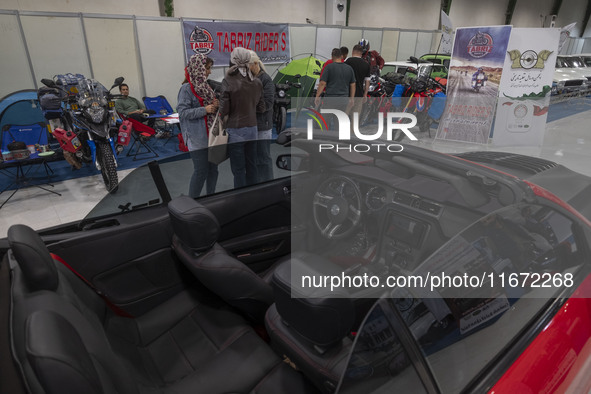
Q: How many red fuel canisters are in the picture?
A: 2